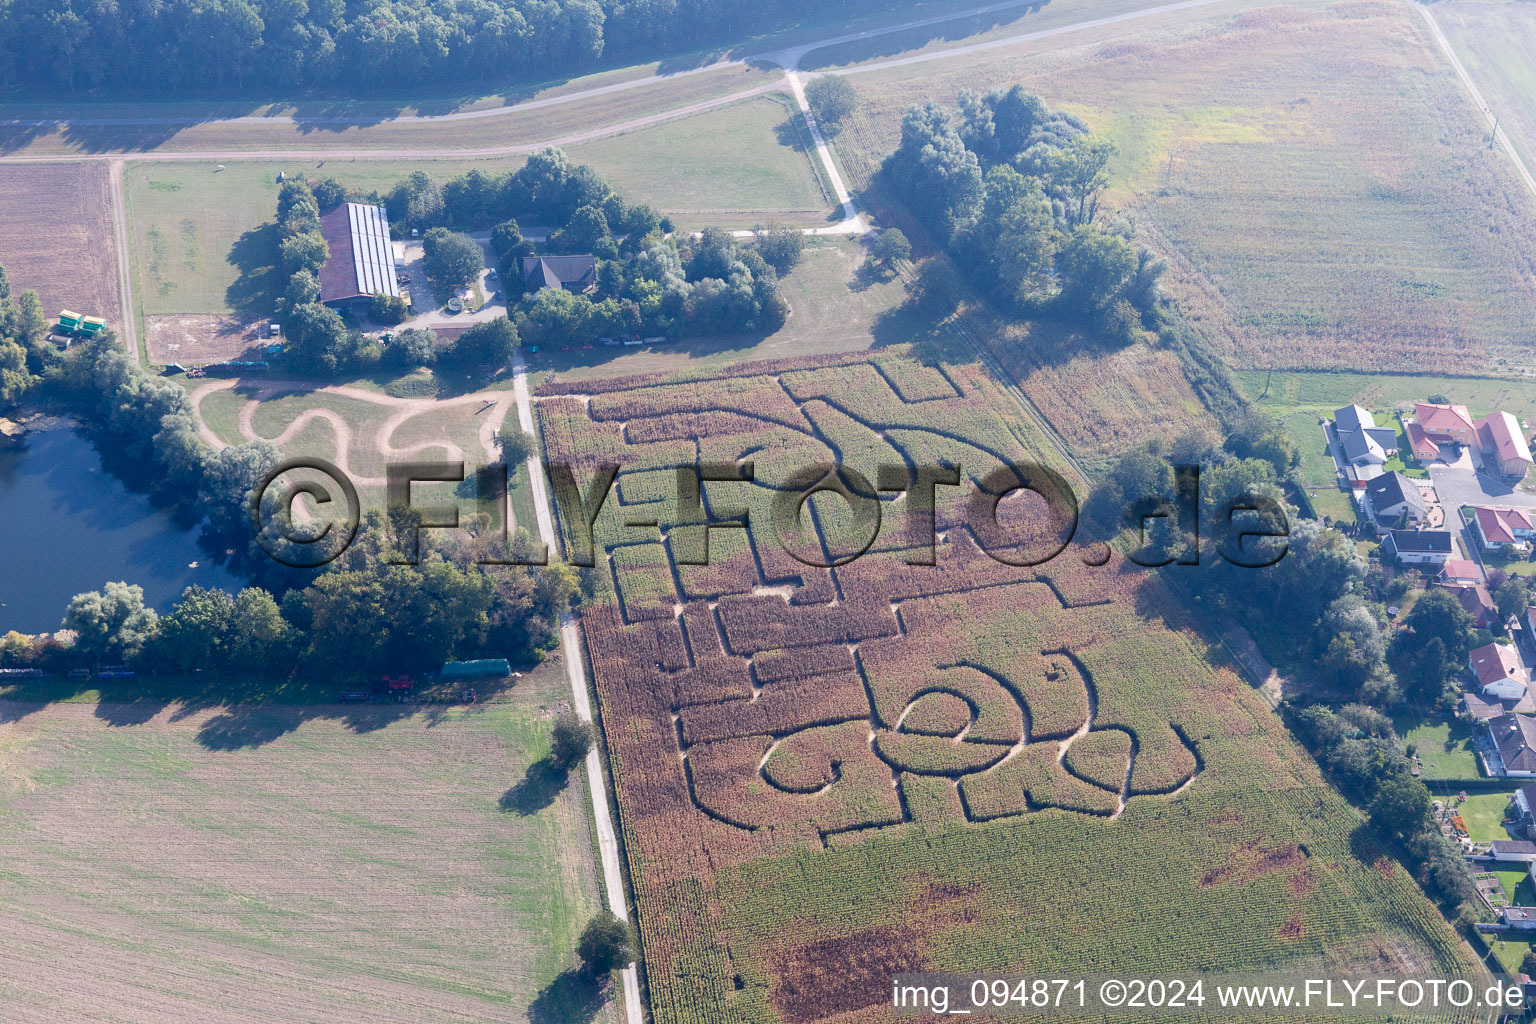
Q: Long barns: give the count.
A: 1